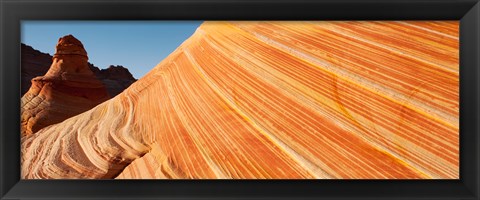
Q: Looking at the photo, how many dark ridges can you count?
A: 2